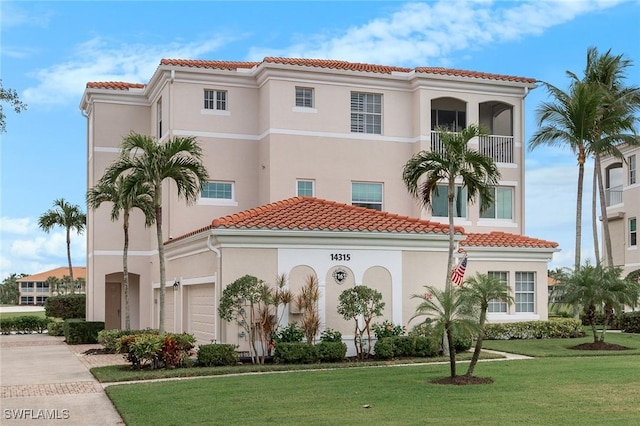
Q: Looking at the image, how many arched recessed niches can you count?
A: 3